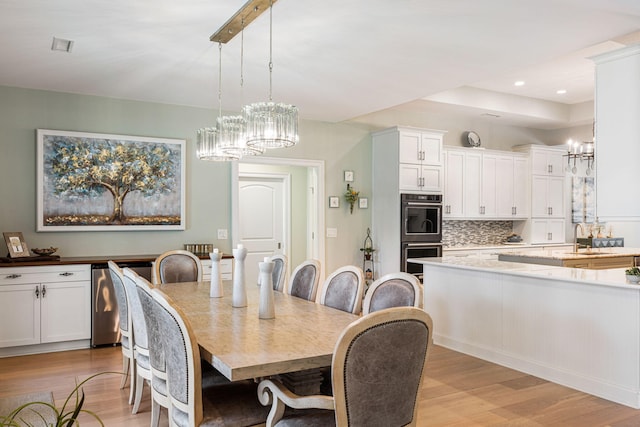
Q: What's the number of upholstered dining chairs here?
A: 10